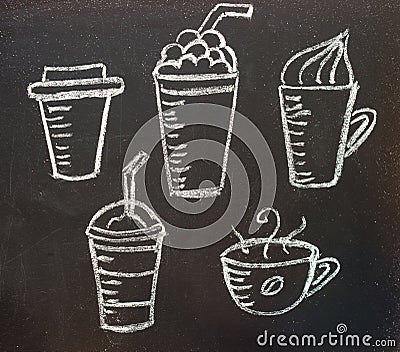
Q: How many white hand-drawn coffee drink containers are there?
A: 5